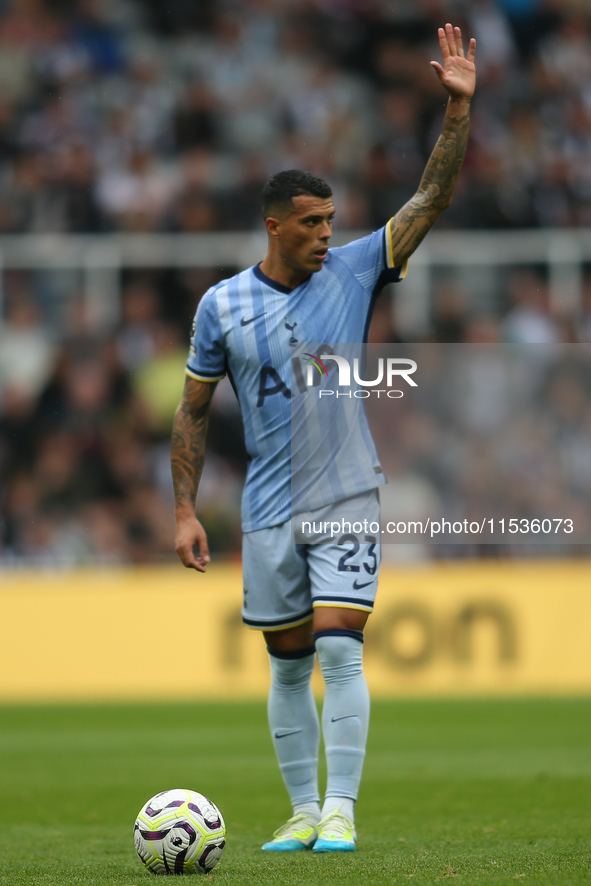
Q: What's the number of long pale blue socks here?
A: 2